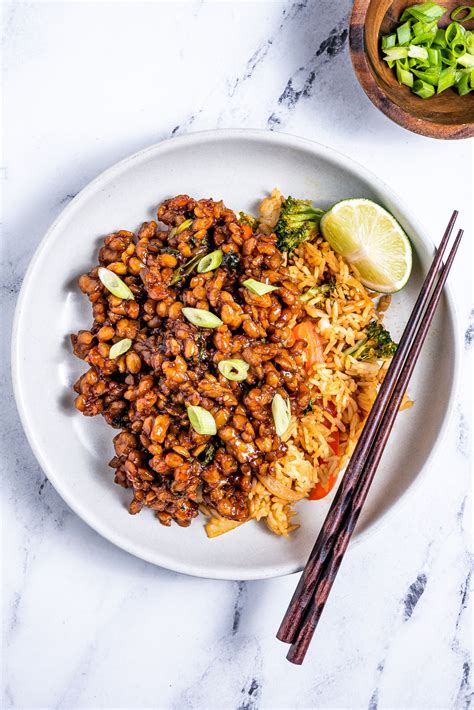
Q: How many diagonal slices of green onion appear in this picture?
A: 8